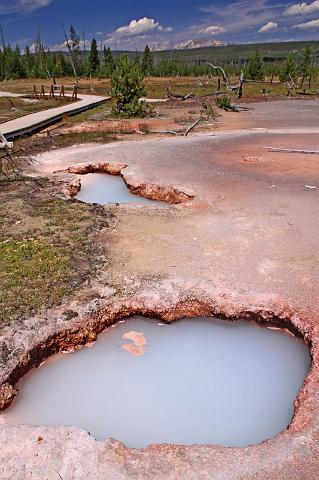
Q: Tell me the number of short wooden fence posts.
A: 5